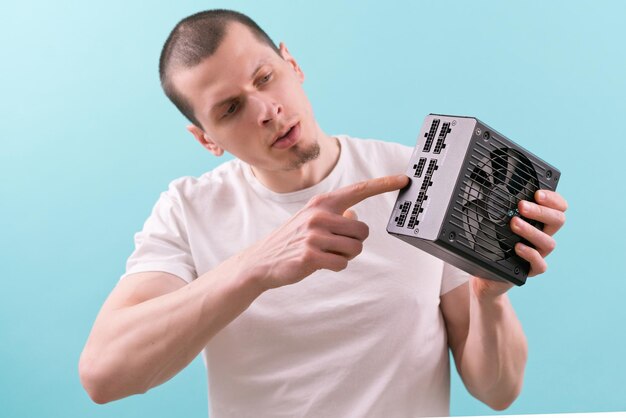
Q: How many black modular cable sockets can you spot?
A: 11